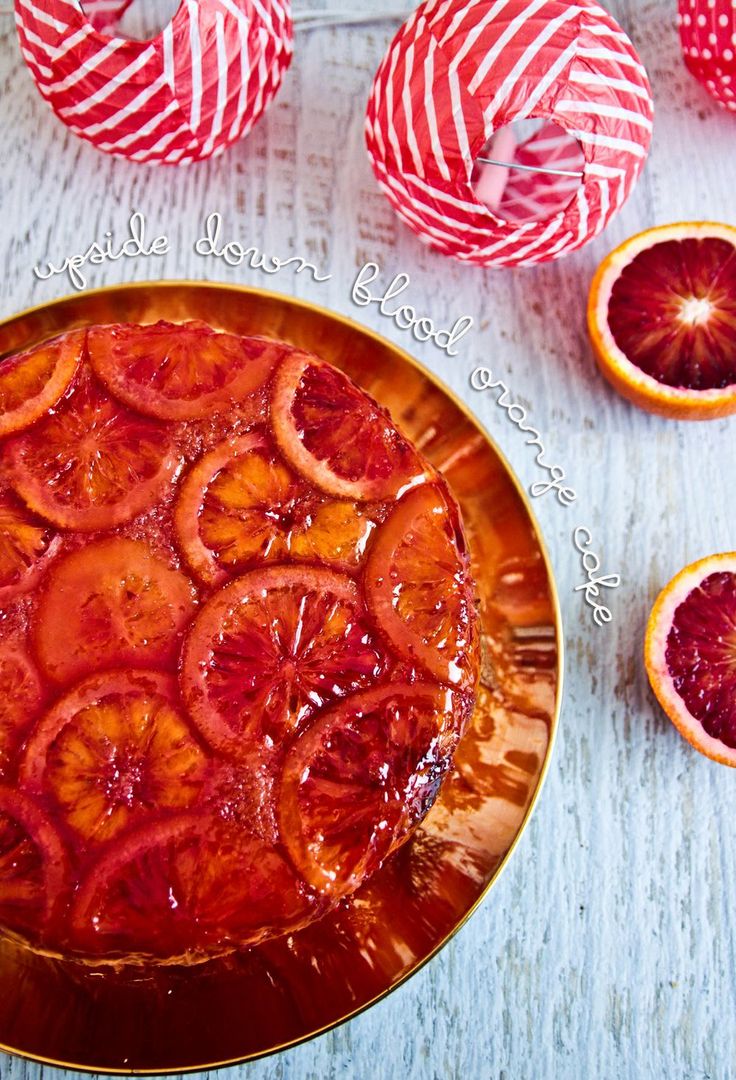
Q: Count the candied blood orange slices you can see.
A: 14